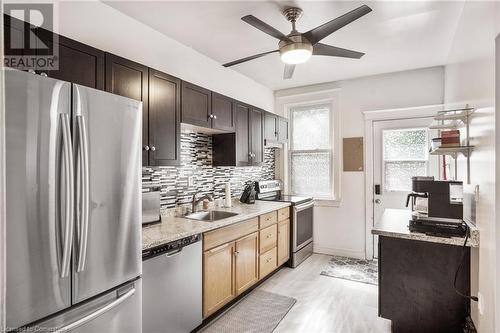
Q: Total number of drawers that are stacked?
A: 3